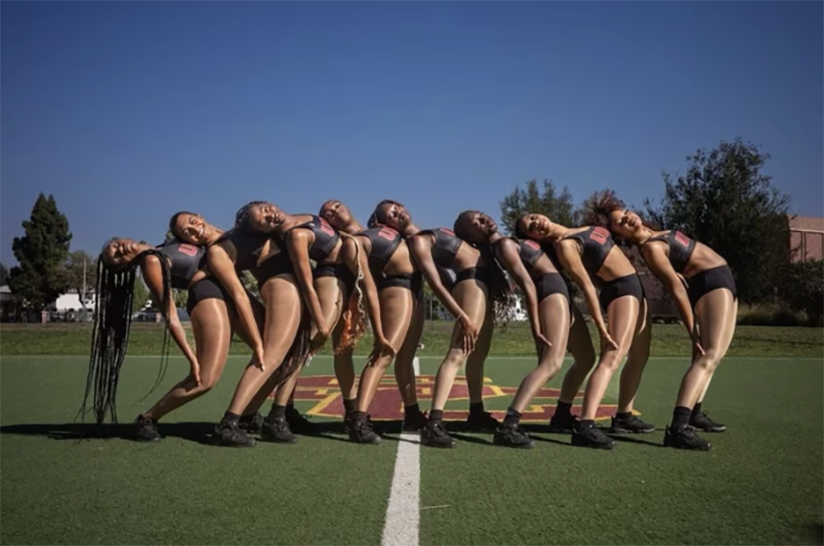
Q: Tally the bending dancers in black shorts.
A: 8